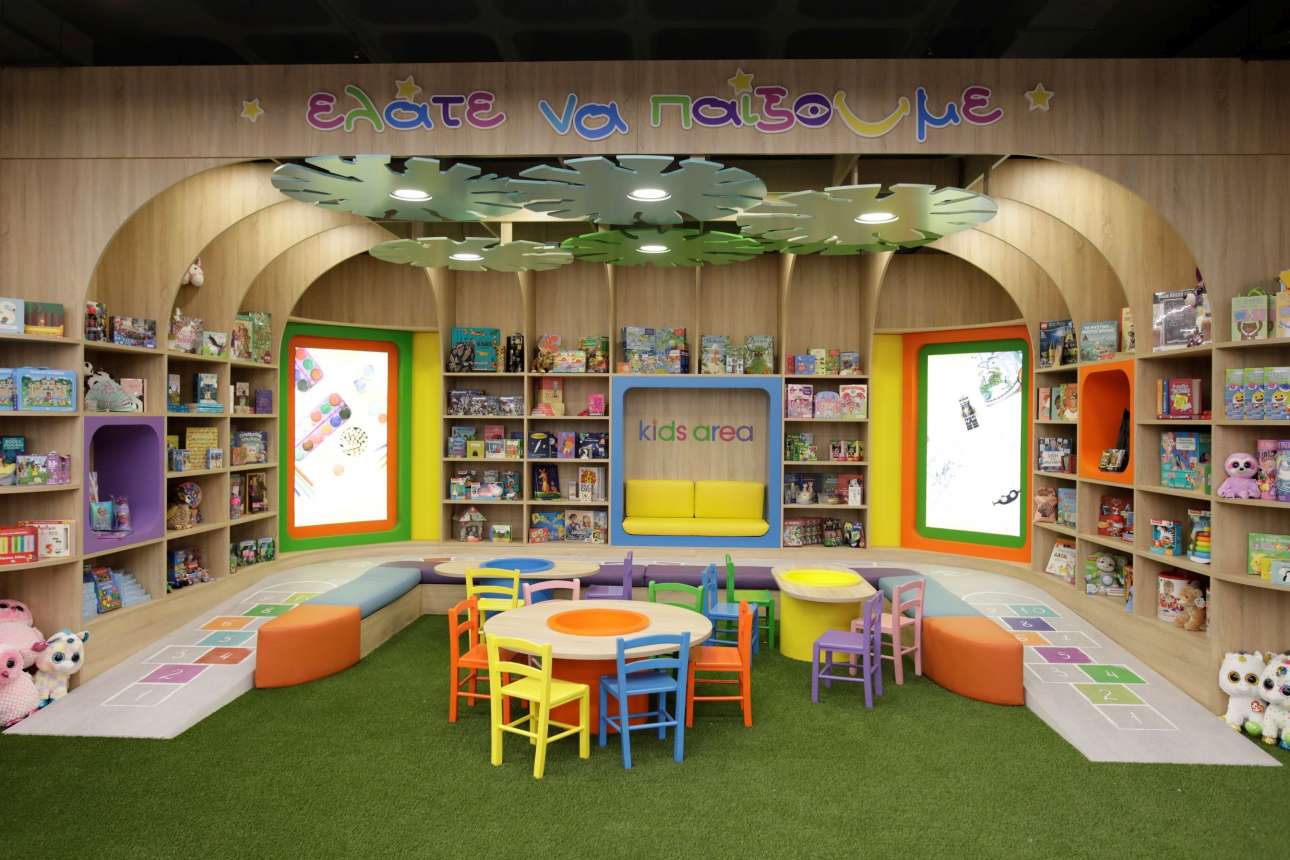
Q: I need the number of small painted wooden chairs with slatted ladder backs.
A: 12